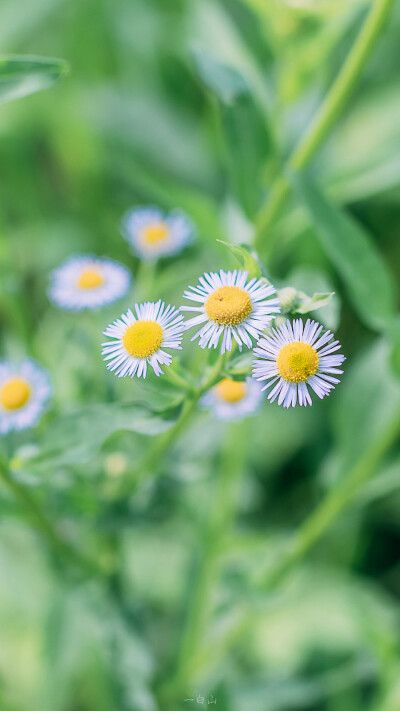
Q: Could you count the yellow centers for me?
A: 7